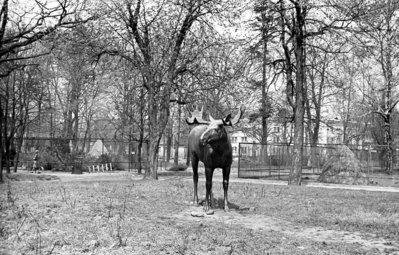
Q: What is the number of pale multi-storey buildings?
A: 1